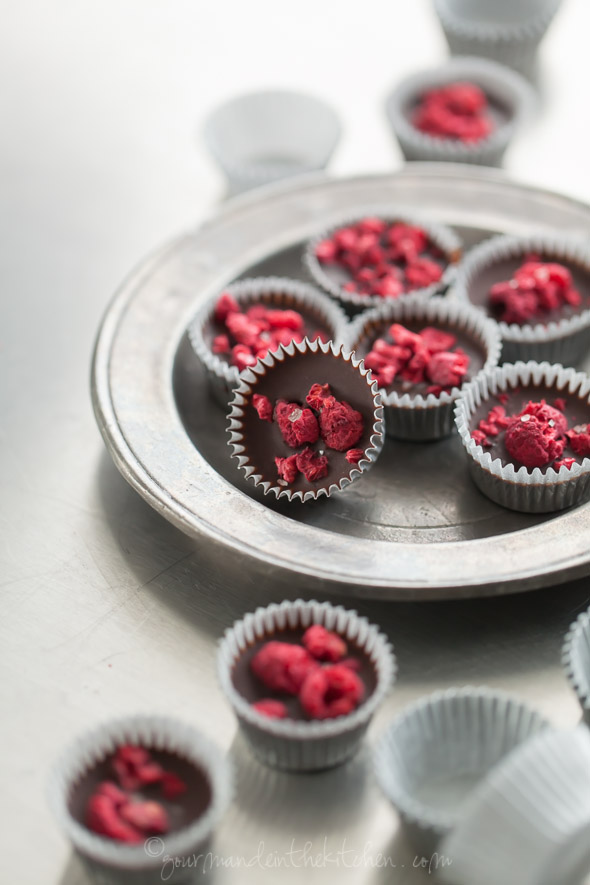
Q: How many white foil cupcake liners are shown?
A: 14